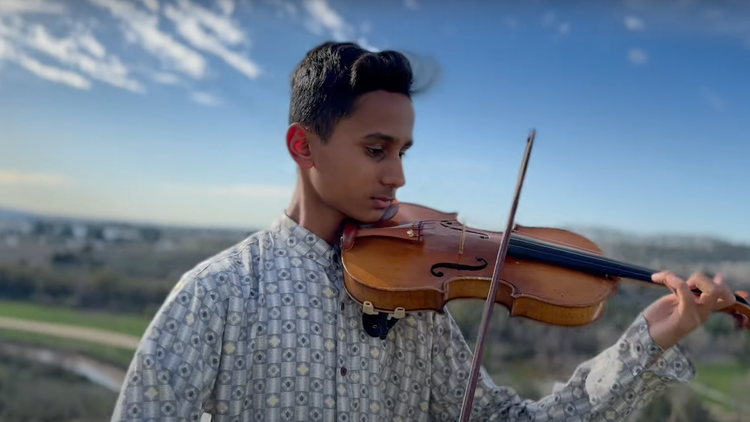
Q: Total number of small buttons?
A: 2